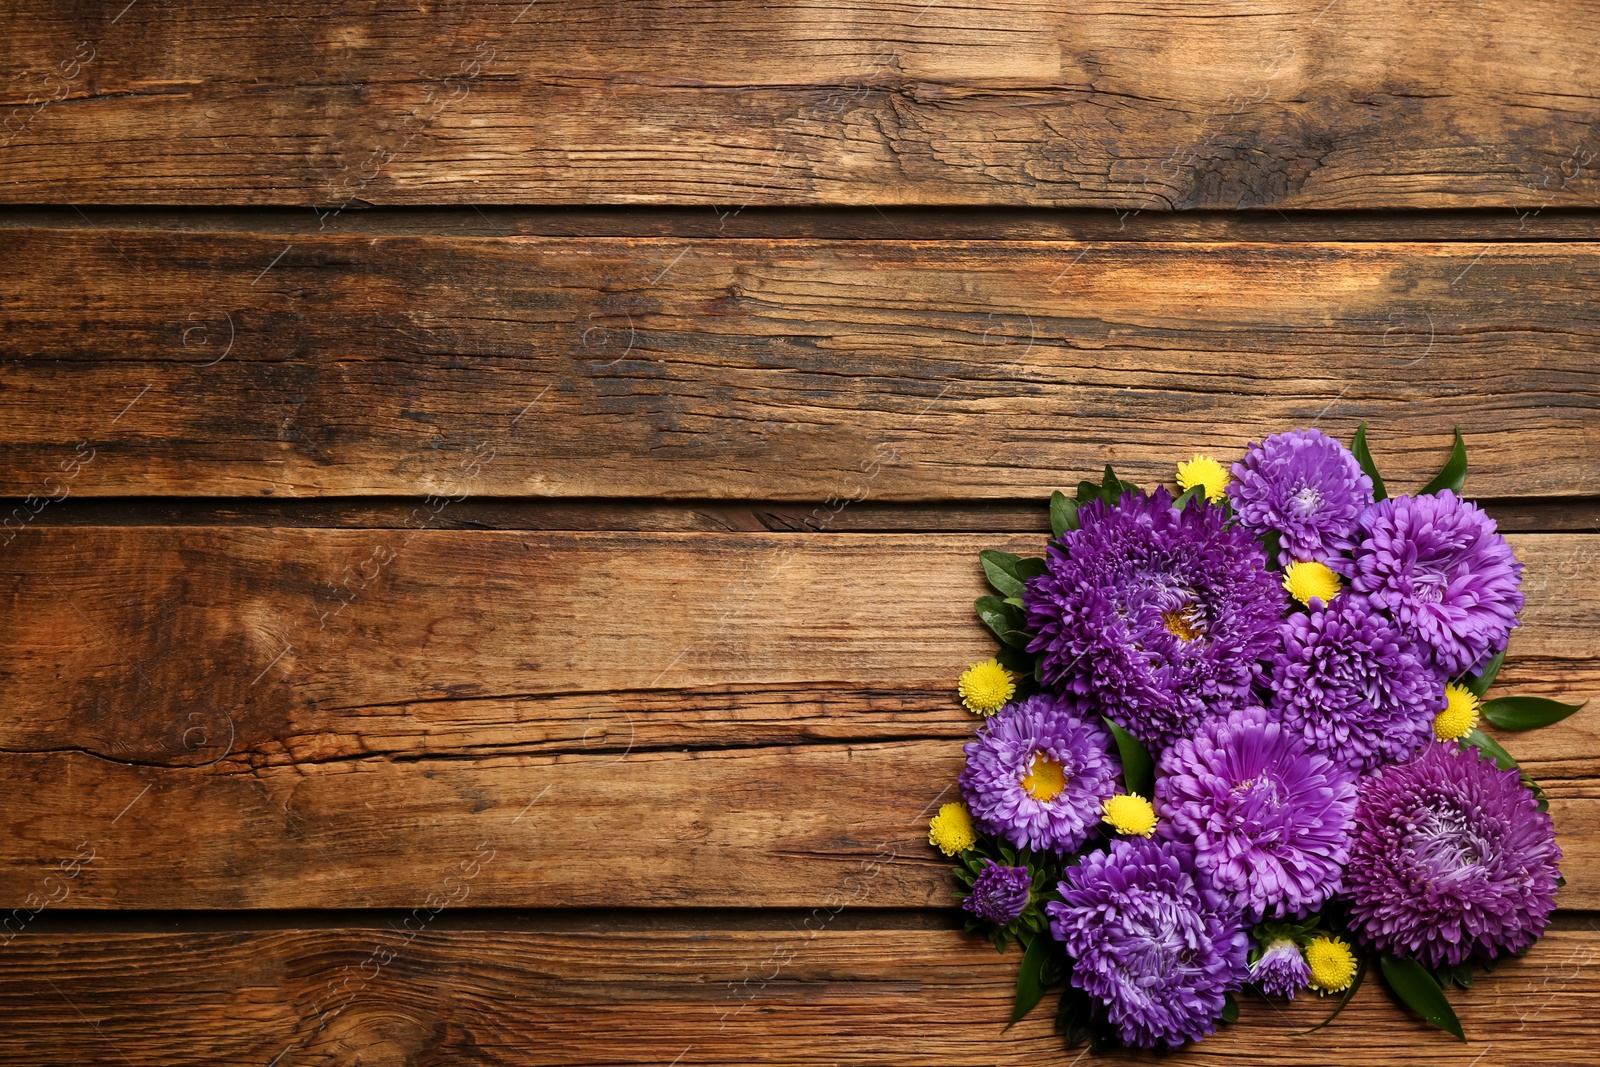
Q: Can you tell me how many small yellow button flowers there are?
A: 7